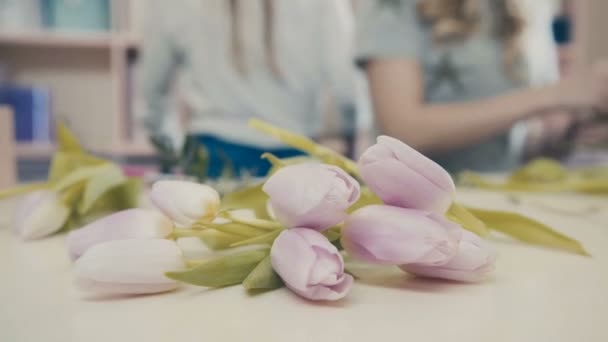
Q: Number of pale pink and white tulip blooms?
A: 9